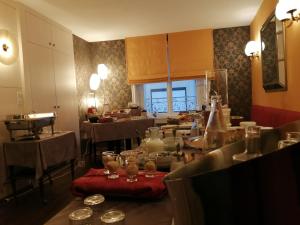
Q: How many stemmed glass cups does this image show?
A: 4